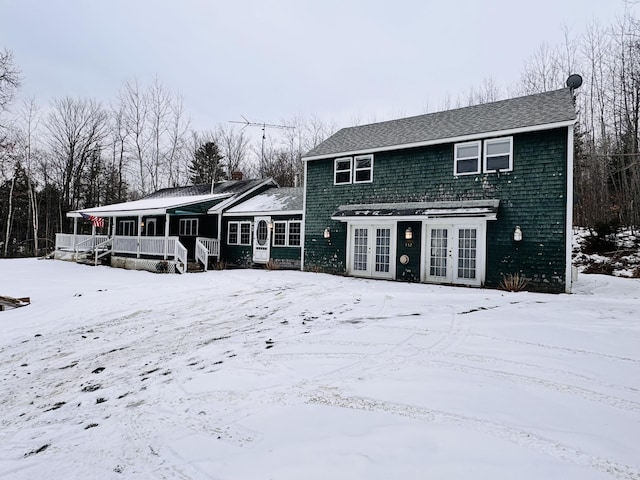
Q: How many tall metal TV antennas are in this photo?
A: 1